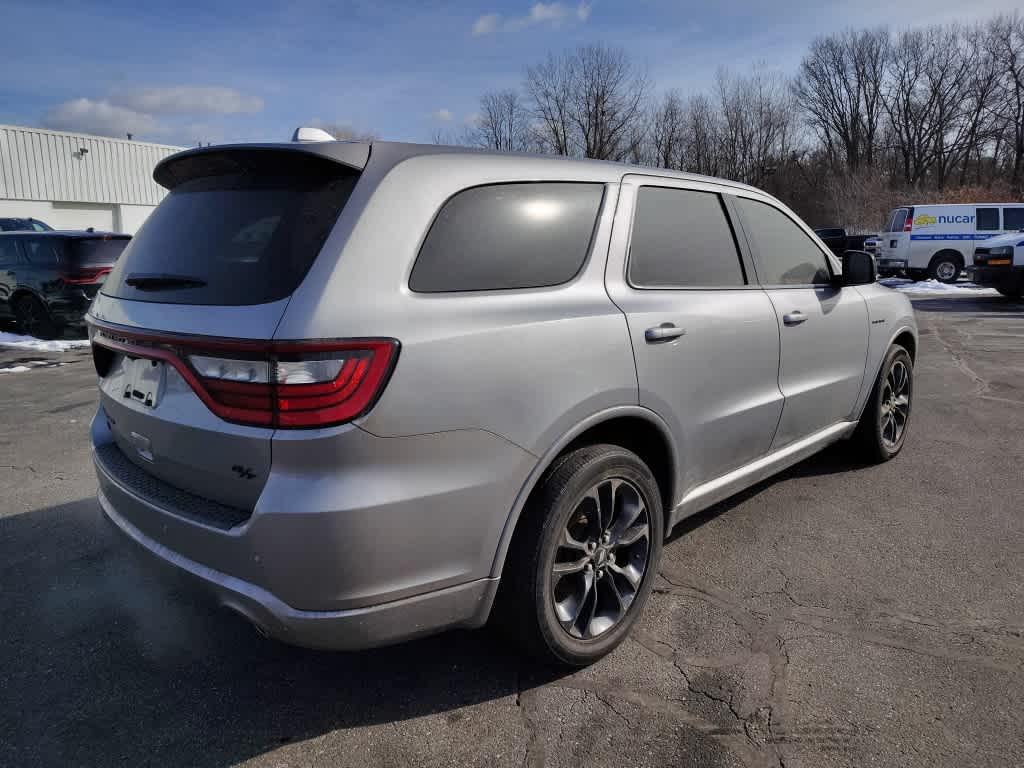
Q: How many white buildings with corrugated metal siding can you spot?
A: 1